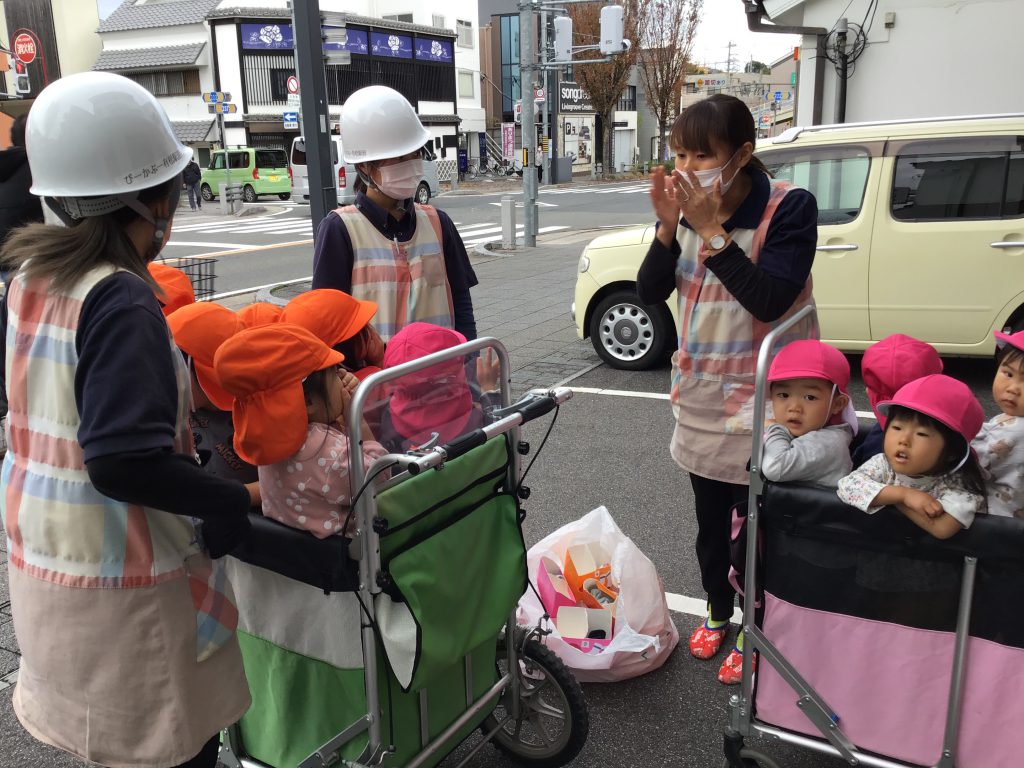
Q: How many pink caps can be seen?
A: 5